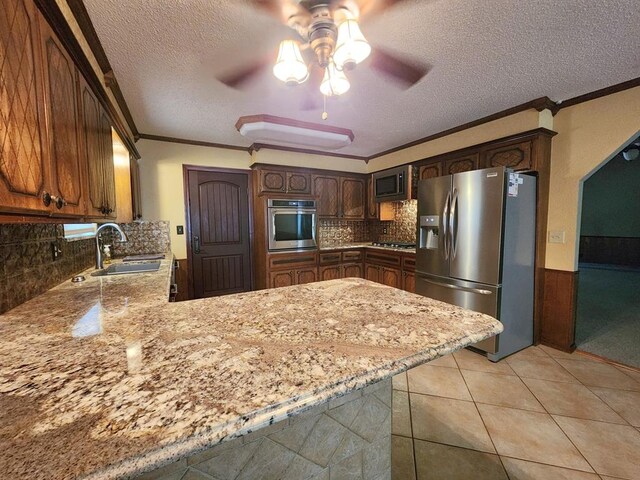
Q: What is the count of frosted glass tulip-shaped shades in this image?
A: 3